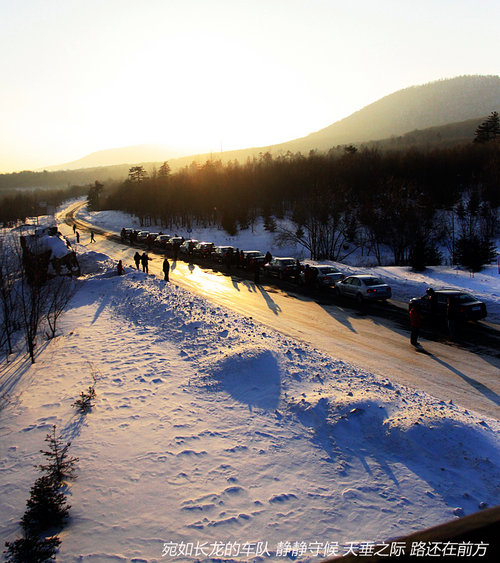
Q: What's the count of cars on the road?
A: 14